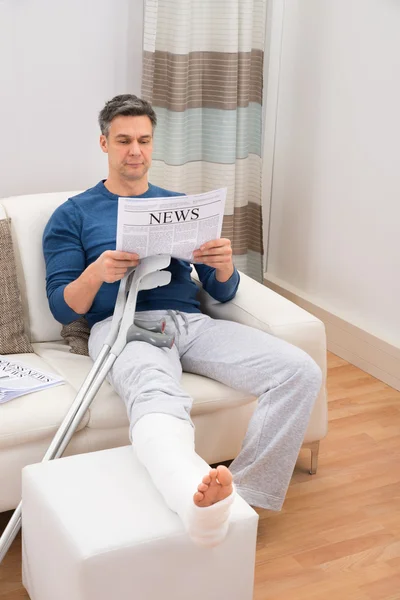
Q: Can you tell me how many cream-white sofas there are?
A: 1